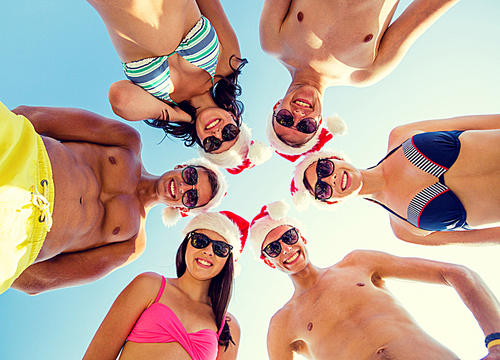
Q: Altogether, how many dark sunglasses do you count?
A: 6